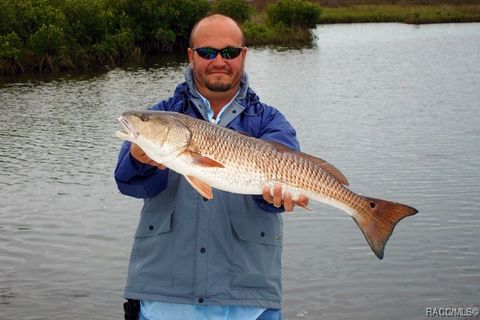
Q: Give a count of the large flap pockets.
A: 2